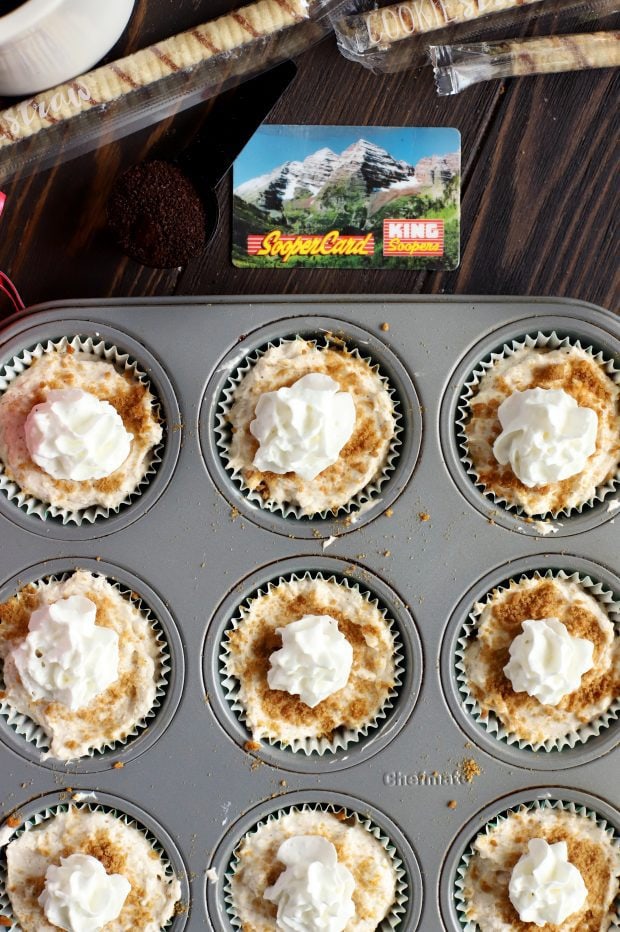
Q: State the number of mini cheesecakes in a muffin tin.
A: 9